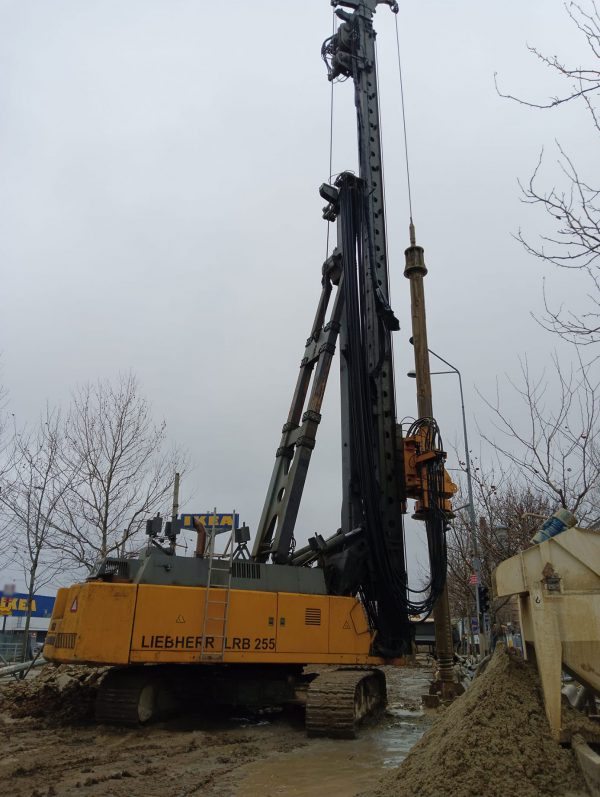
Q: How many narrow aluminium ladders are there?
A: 1